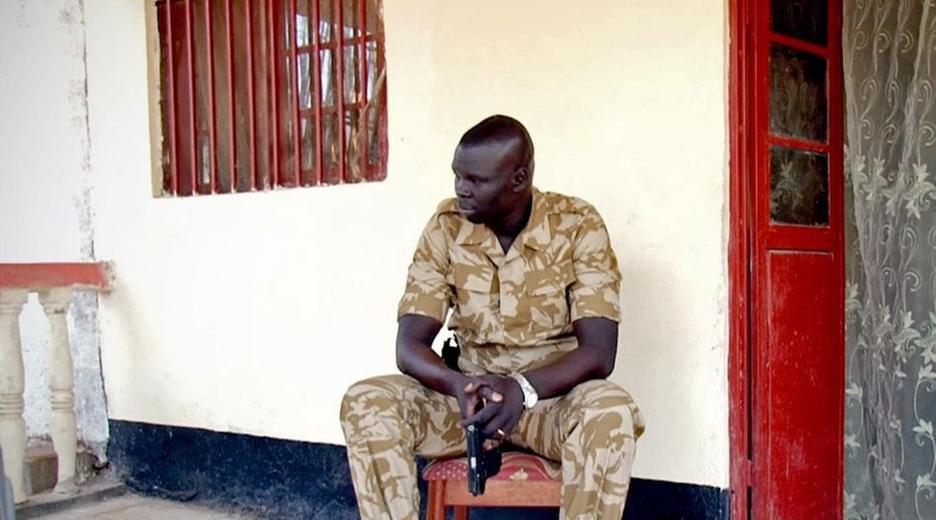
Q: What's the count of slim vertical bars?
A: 10